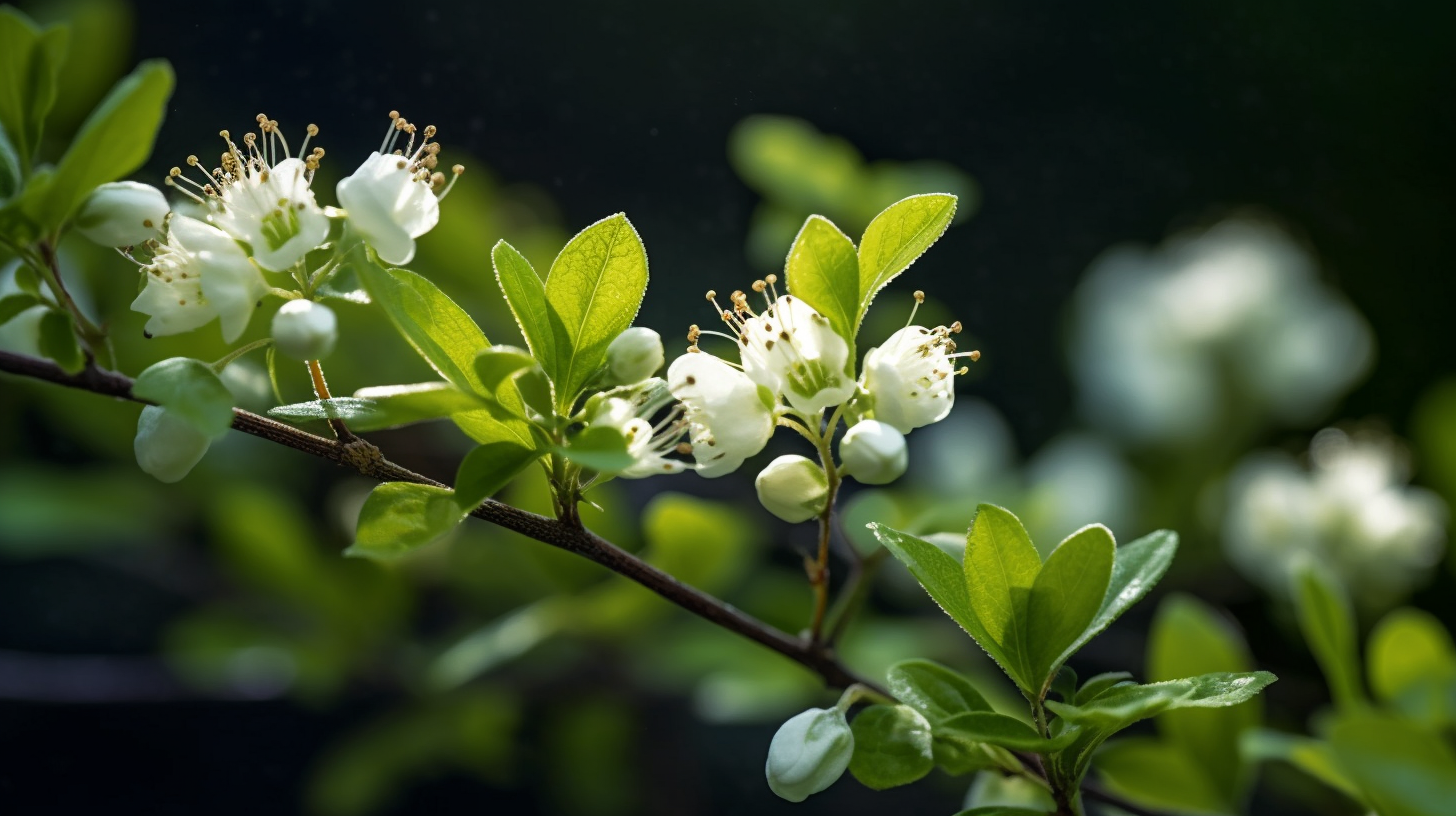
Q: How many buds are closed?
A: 7